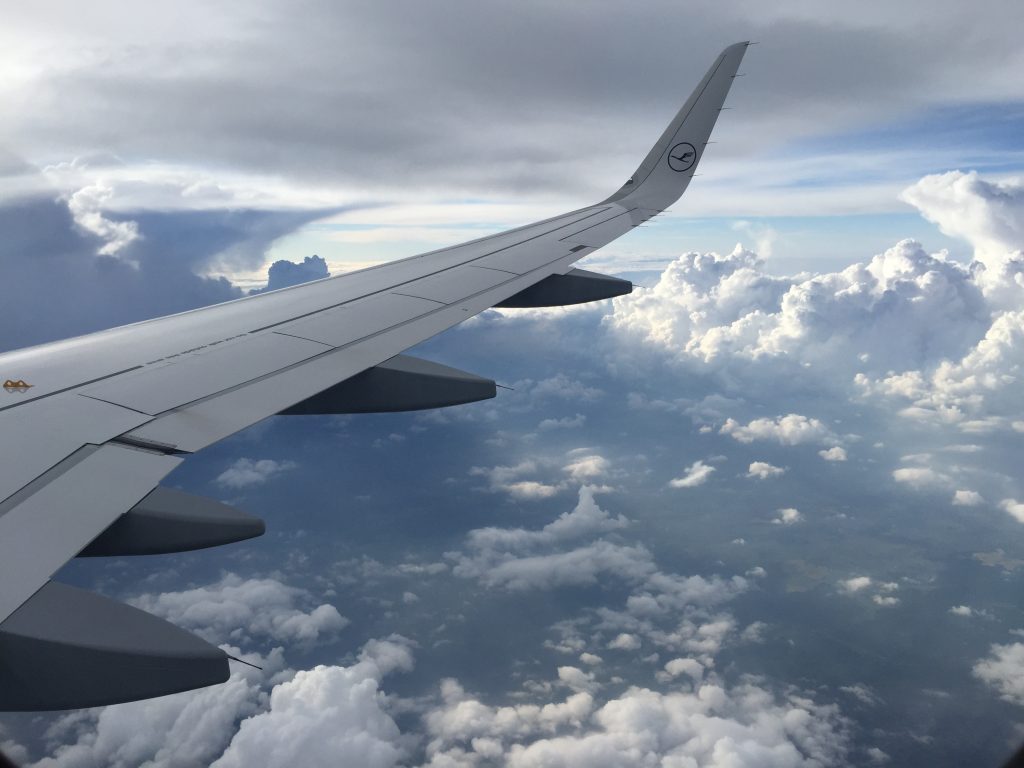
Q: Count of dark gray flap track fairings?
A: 4